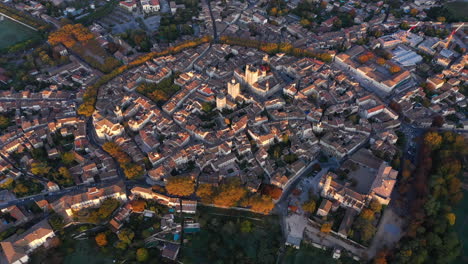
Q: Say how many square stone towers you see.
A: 3